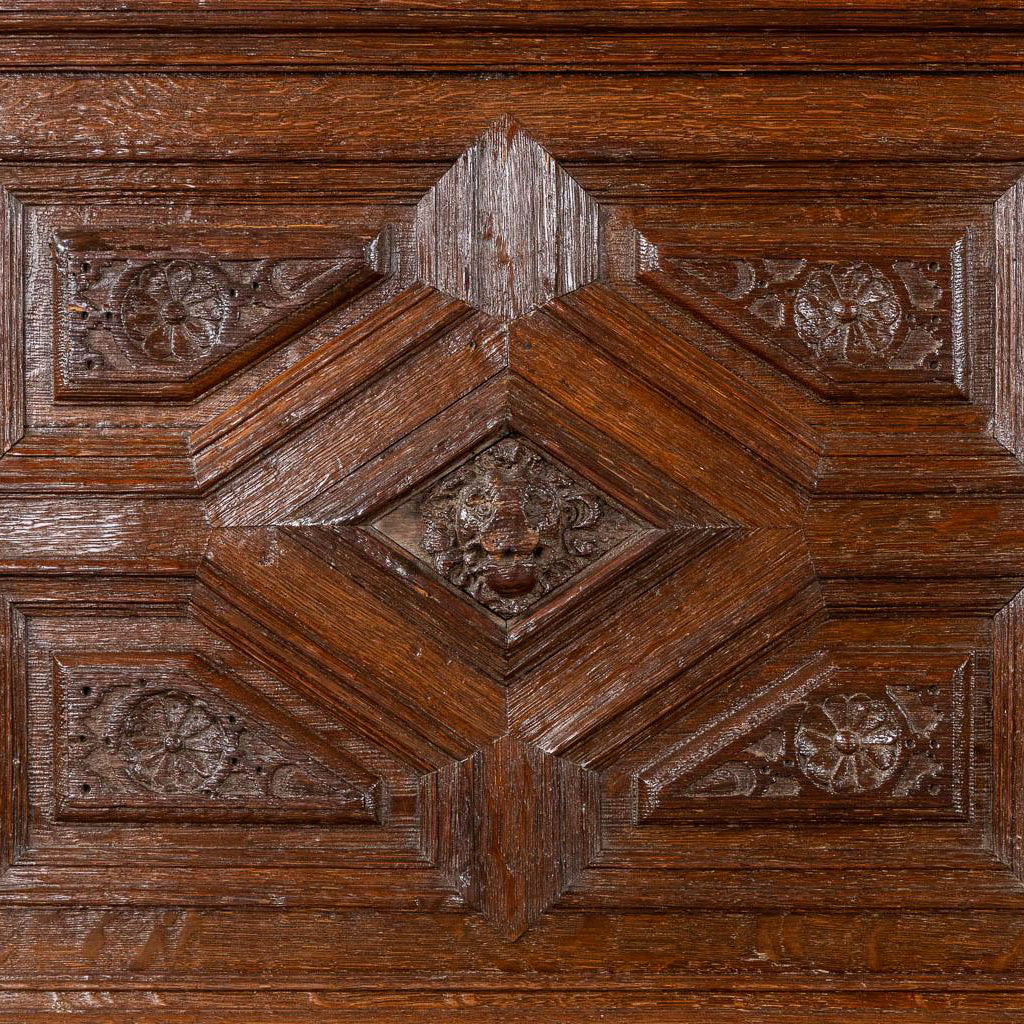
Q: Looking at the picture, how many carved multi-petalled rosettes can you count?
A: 4